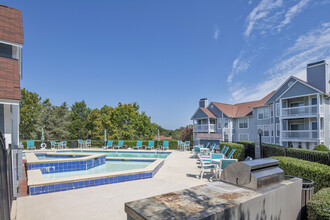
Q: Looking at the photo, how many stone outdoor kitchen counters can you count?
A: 1